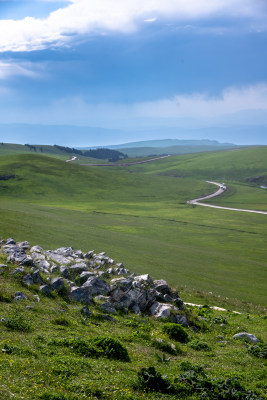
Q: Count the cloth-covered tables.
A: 0